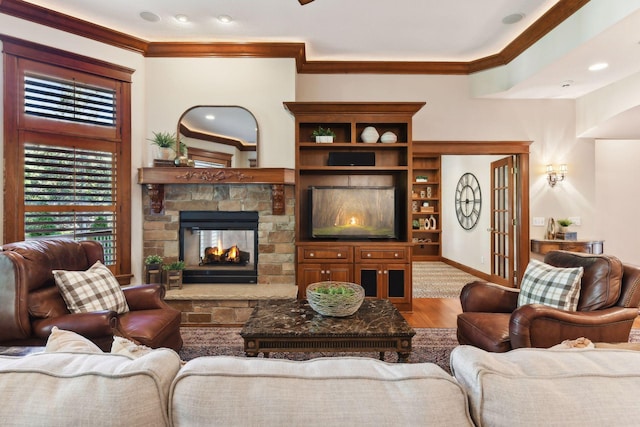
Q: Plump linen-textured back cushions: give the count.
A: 3